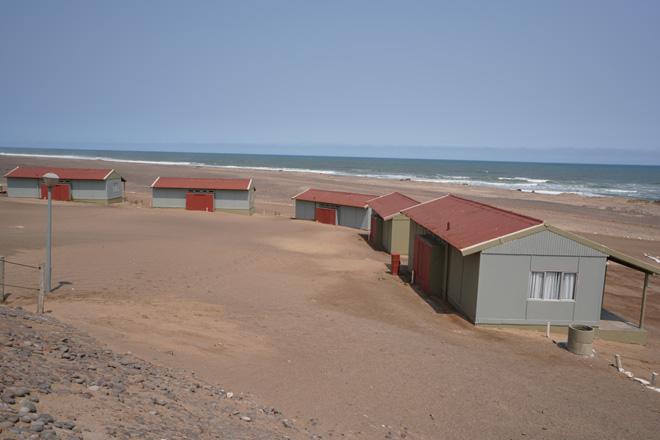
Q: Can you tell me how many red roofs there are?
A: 5